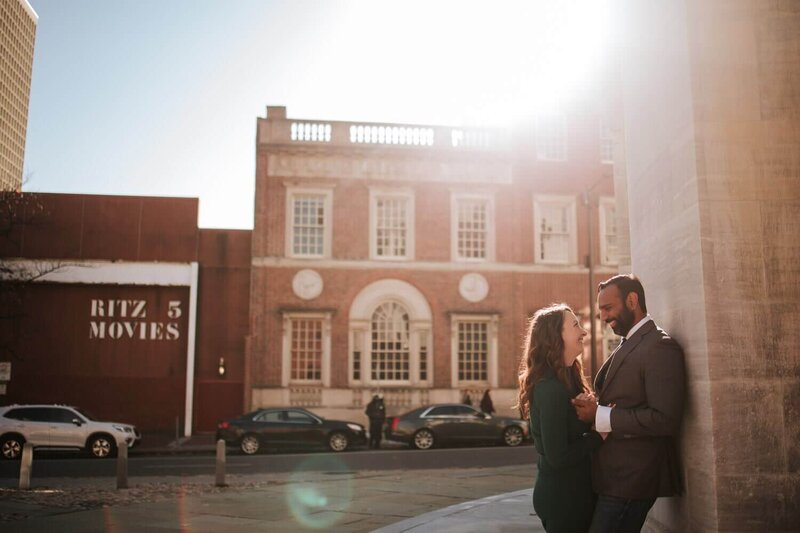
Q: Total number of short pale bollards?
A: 3